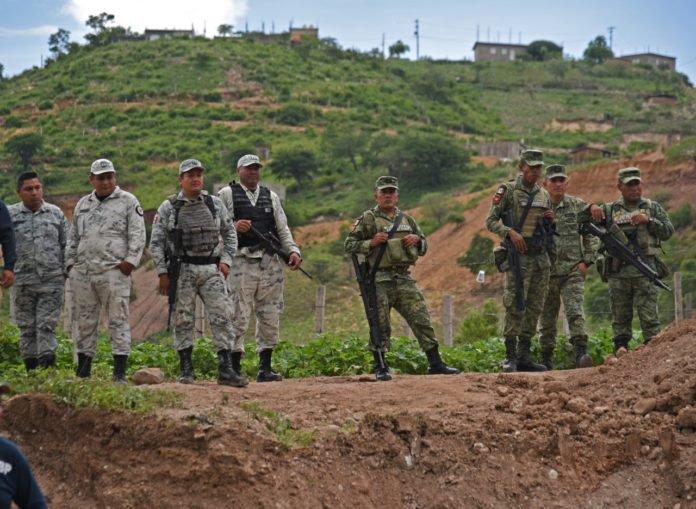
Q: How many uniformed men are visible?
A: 8